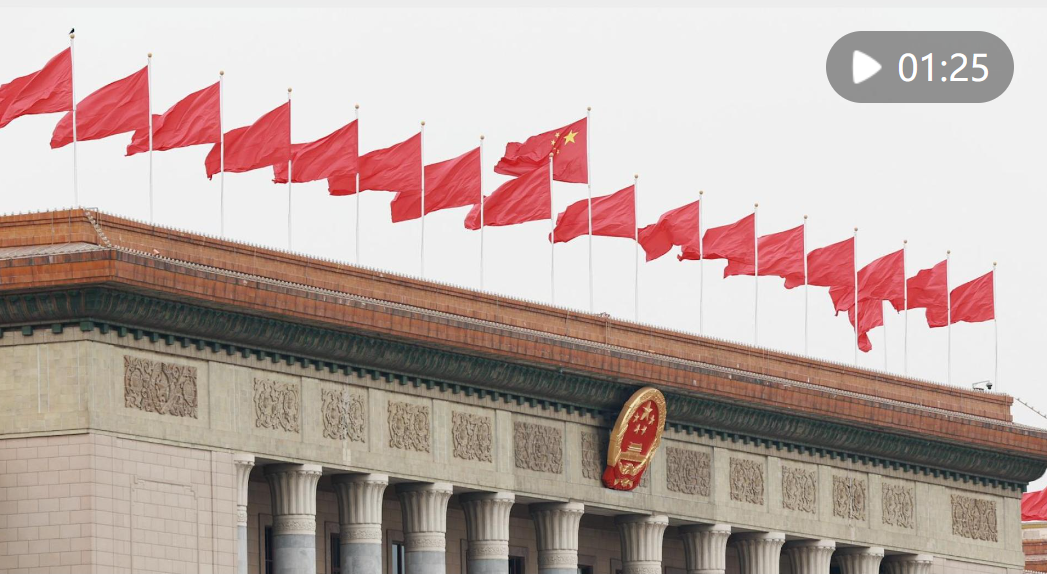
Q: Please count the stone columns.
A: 12